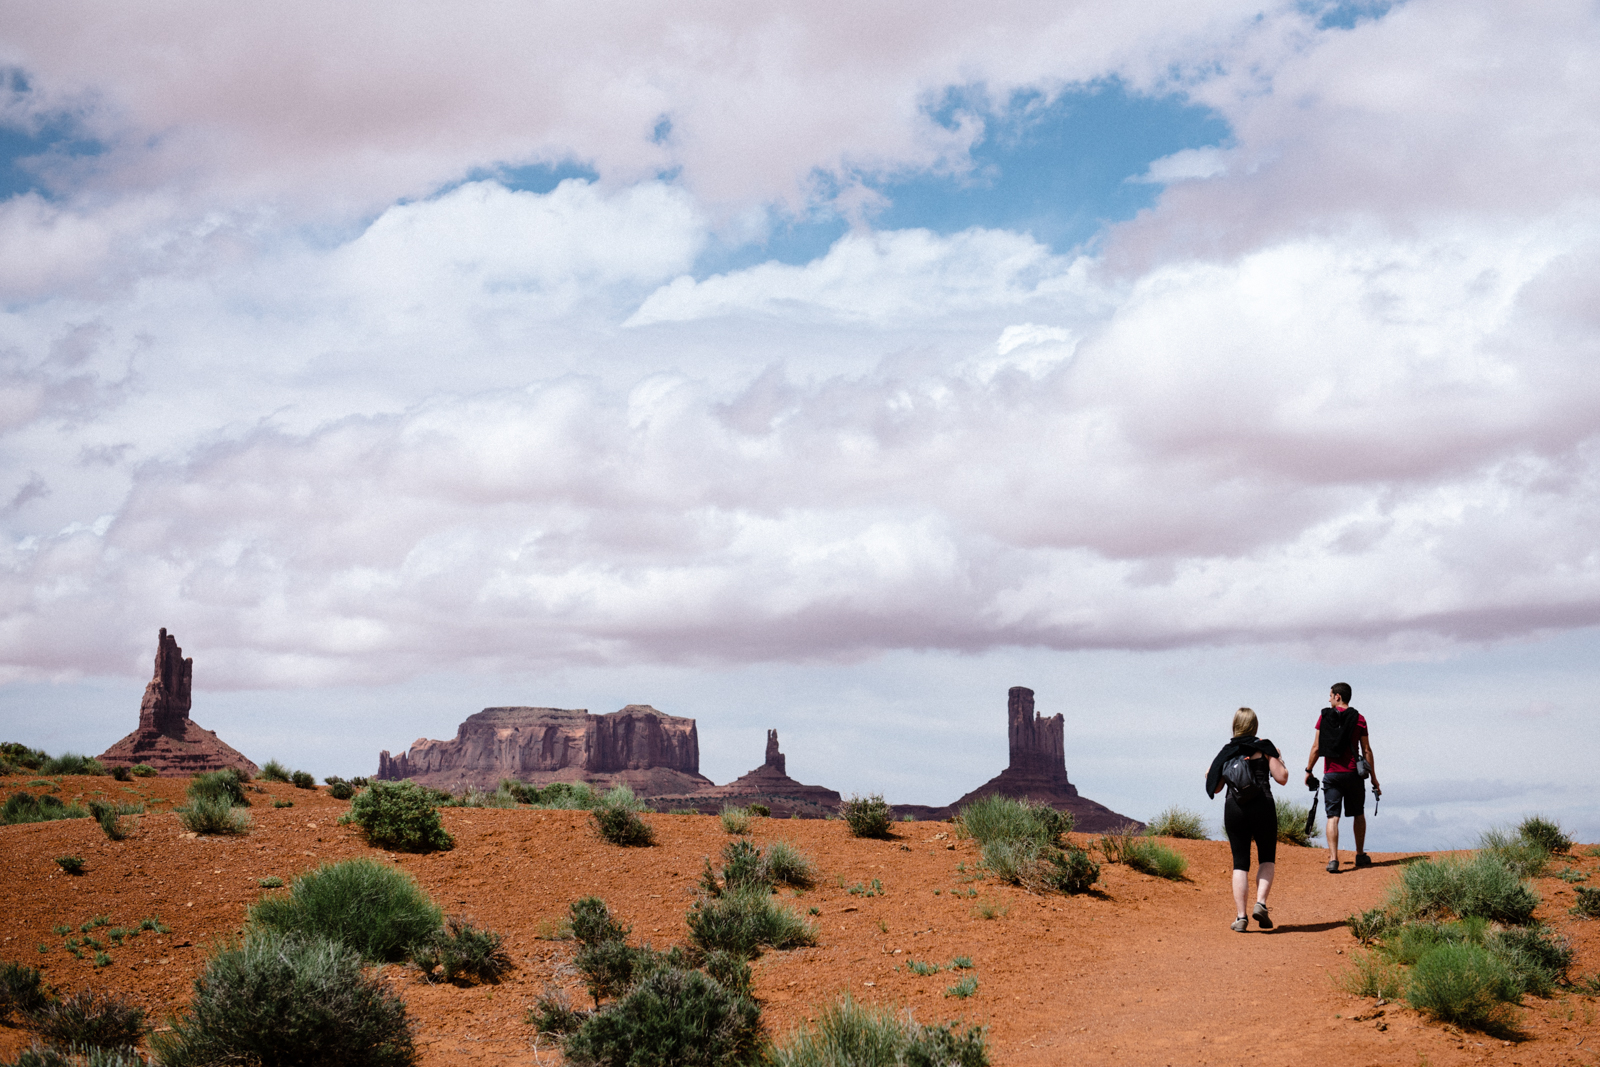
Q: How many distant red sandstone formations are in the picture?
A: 4